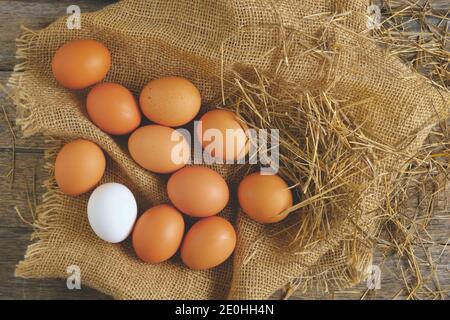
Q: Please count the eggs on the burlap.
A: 11